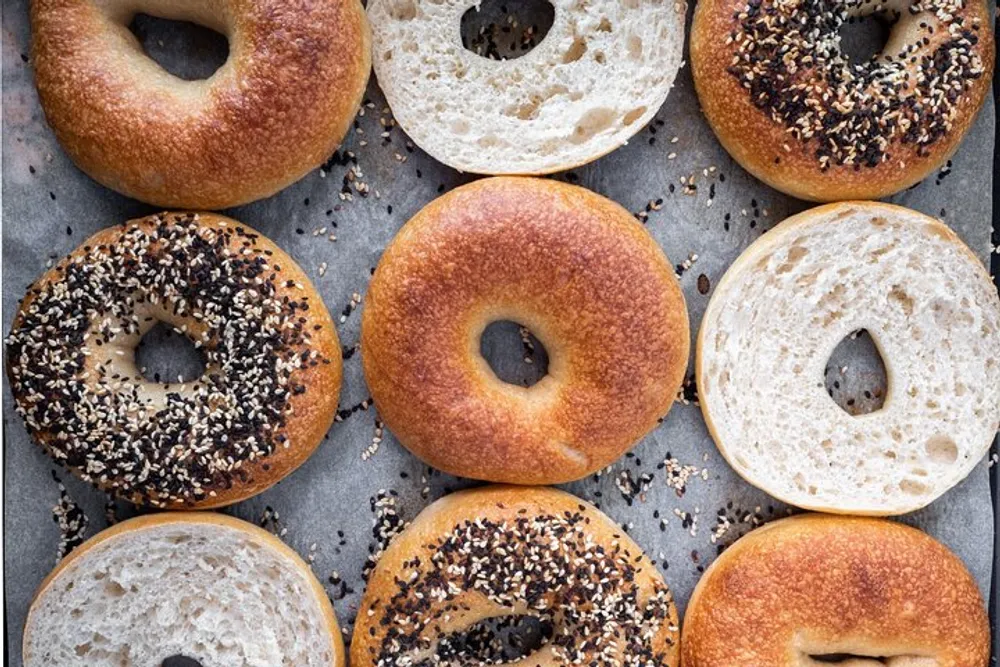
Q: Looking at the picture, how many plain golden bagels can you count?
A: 3